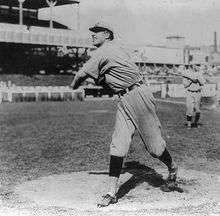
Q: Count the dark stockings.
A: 4